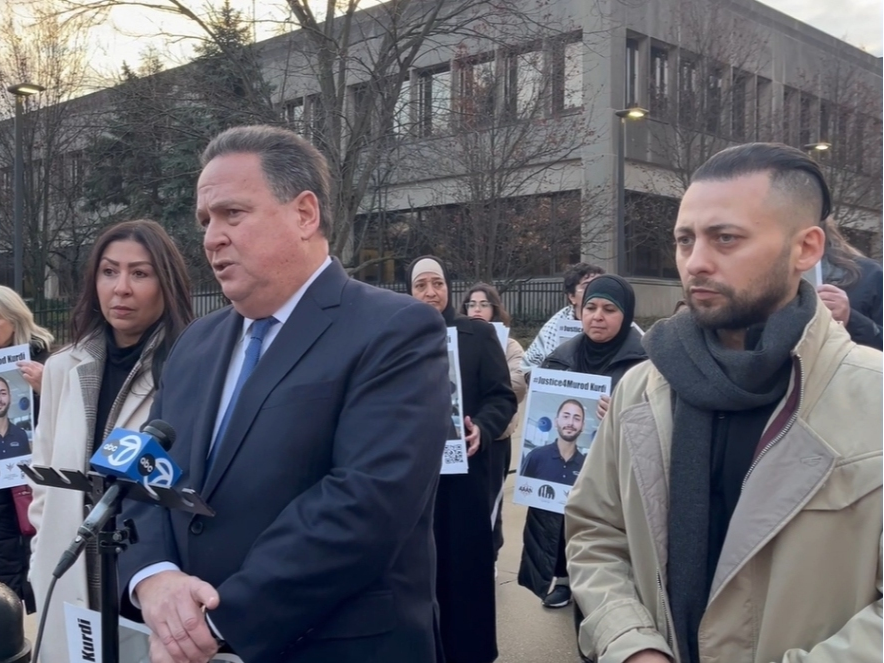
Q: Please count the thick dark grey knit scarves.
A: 1